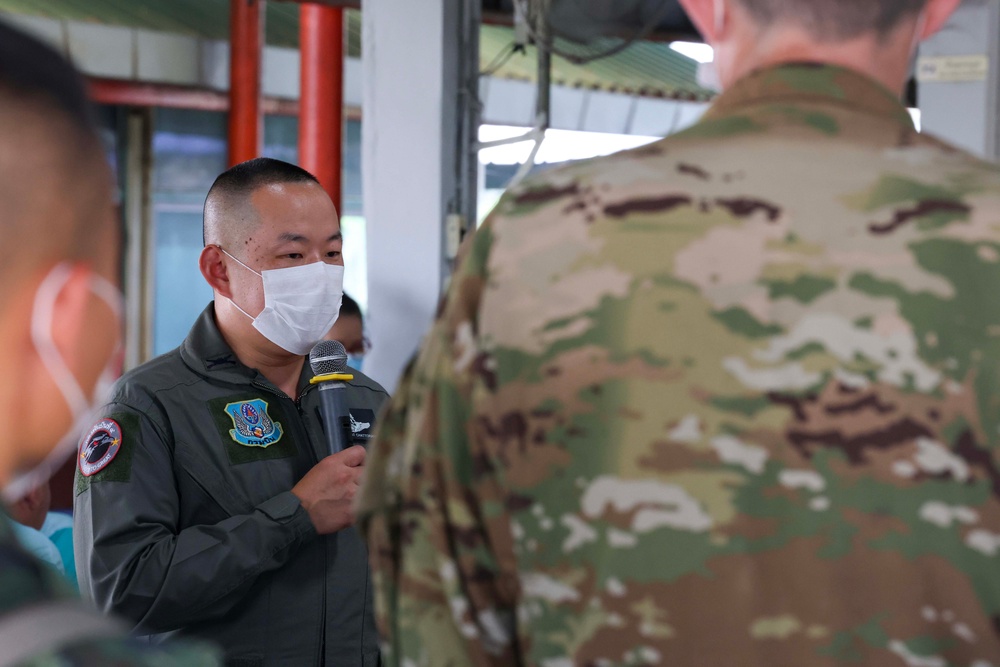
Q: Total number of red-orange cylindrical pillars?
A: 2